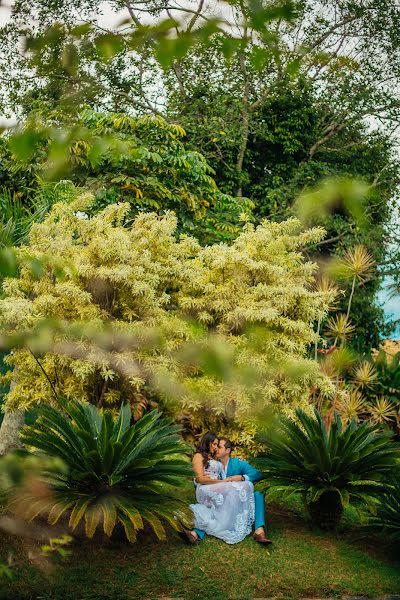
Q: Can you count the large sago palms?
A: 2